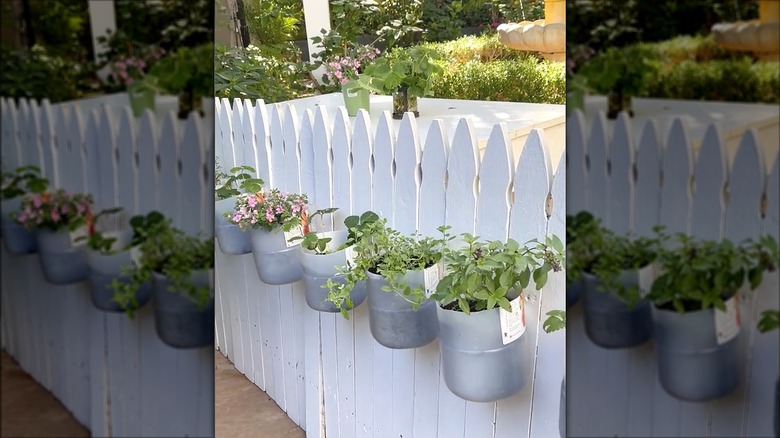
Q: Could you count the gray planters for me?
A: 5